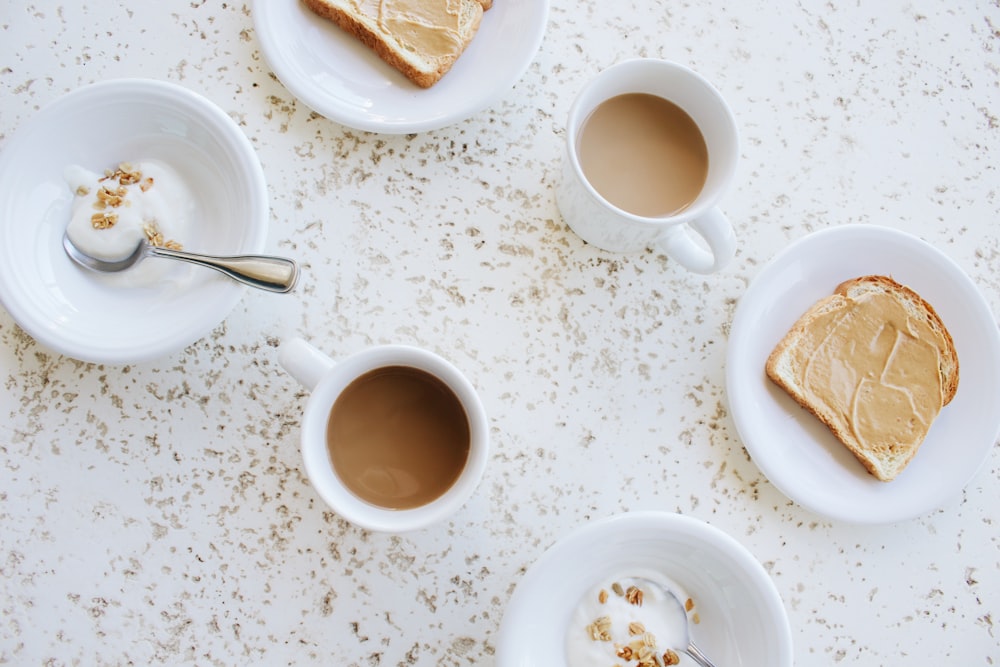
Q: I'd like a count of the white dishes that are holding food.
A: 4